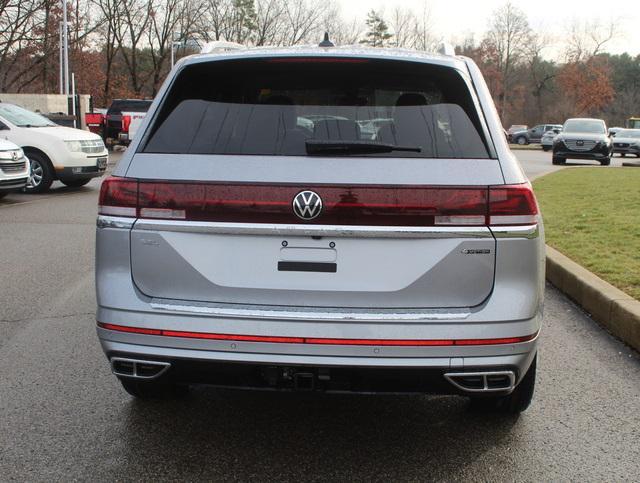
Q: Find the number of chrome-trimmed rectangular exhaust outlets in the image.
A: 2